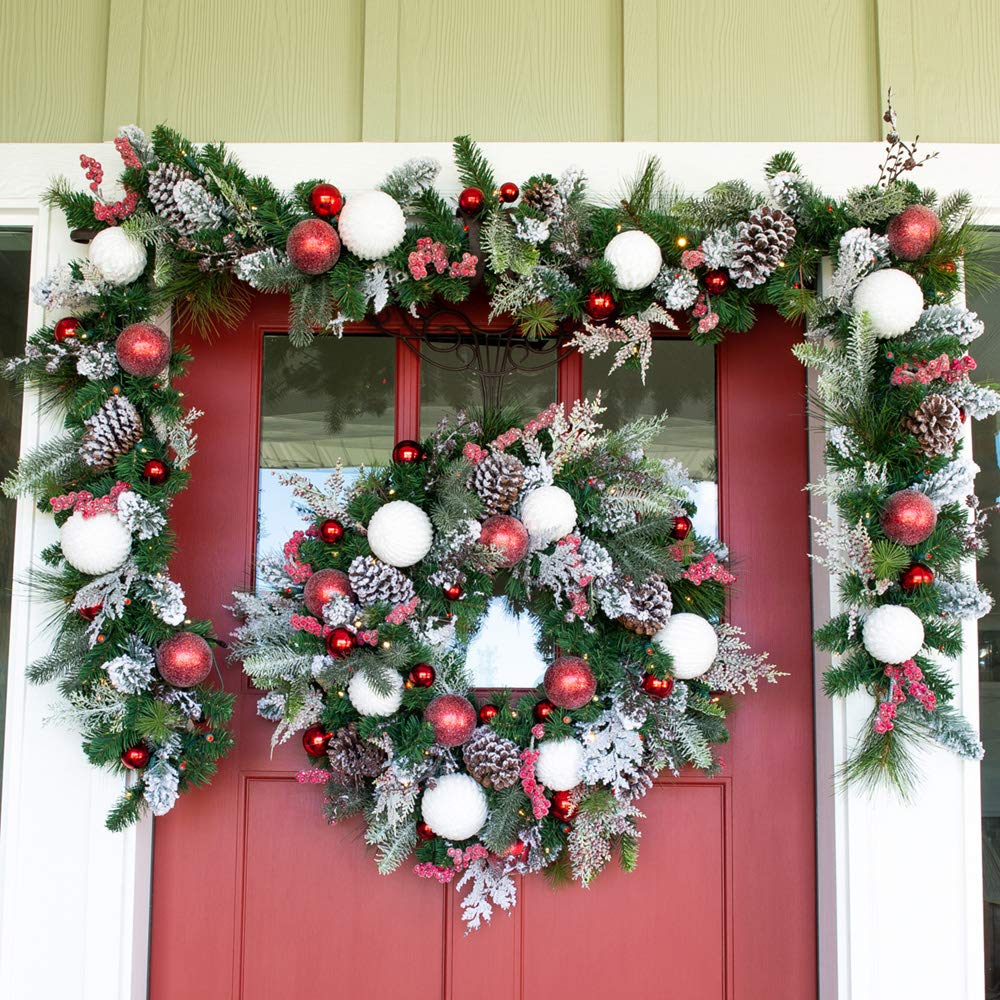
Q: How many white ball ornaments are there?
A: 12